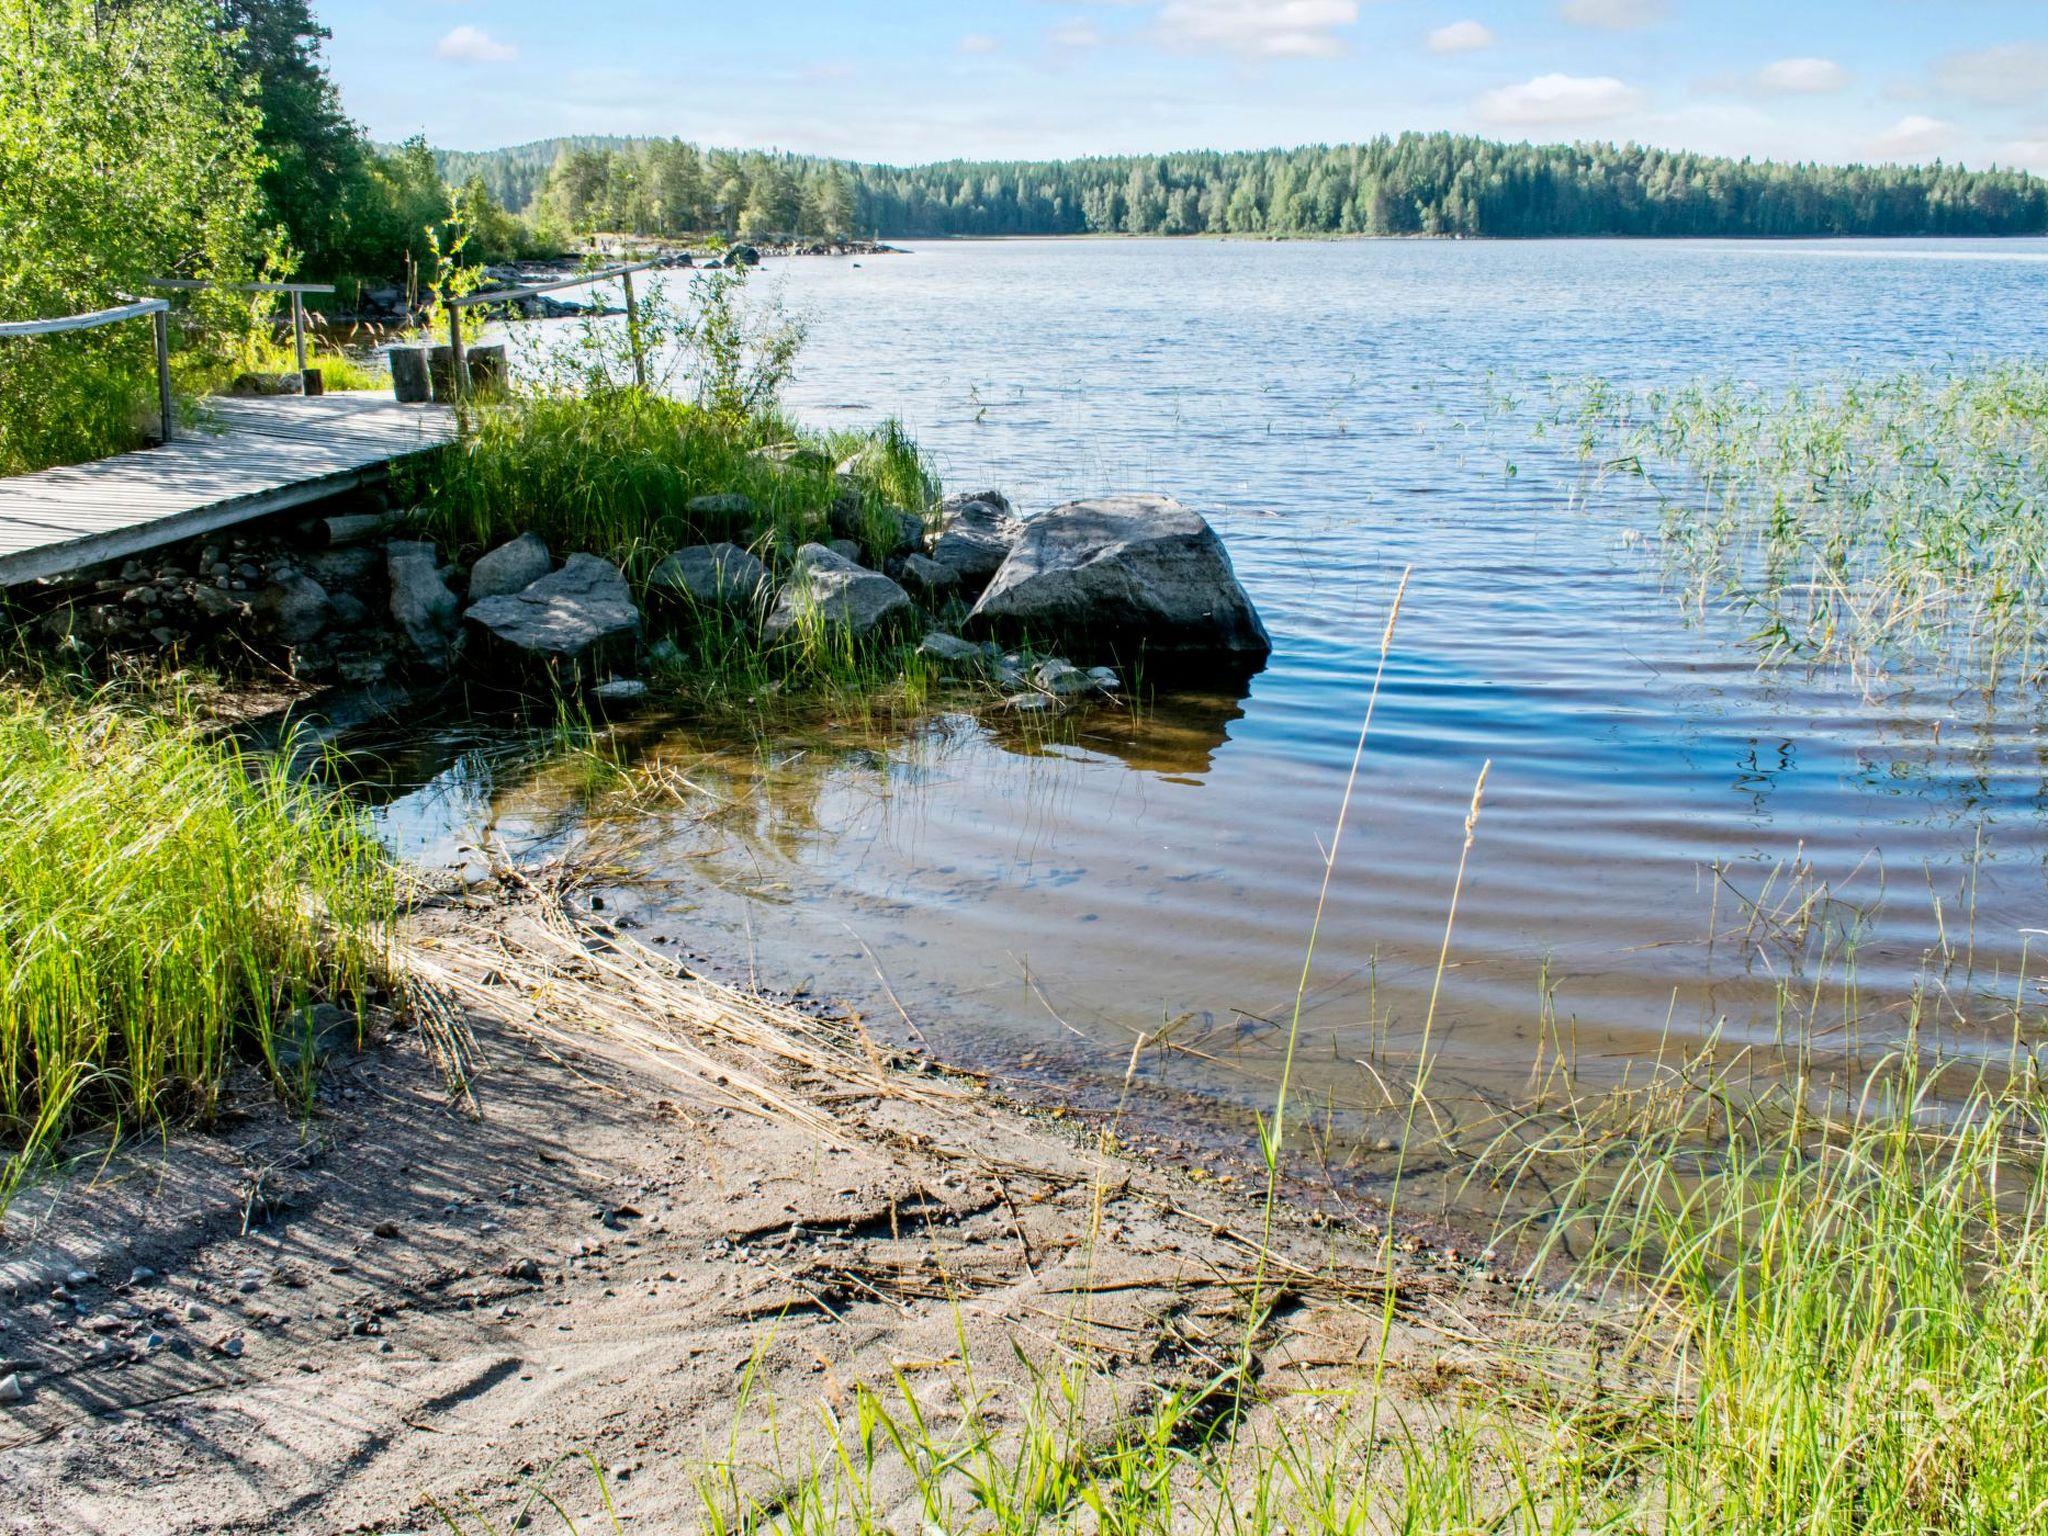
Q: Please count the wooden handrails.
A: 3